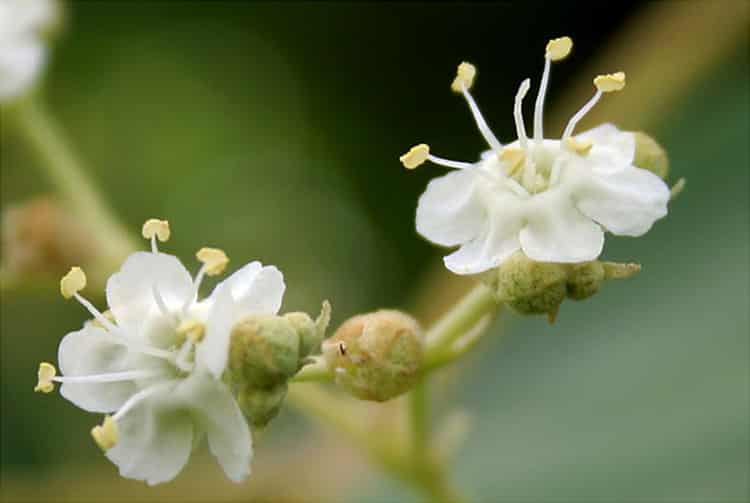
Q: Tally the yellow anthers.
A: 12